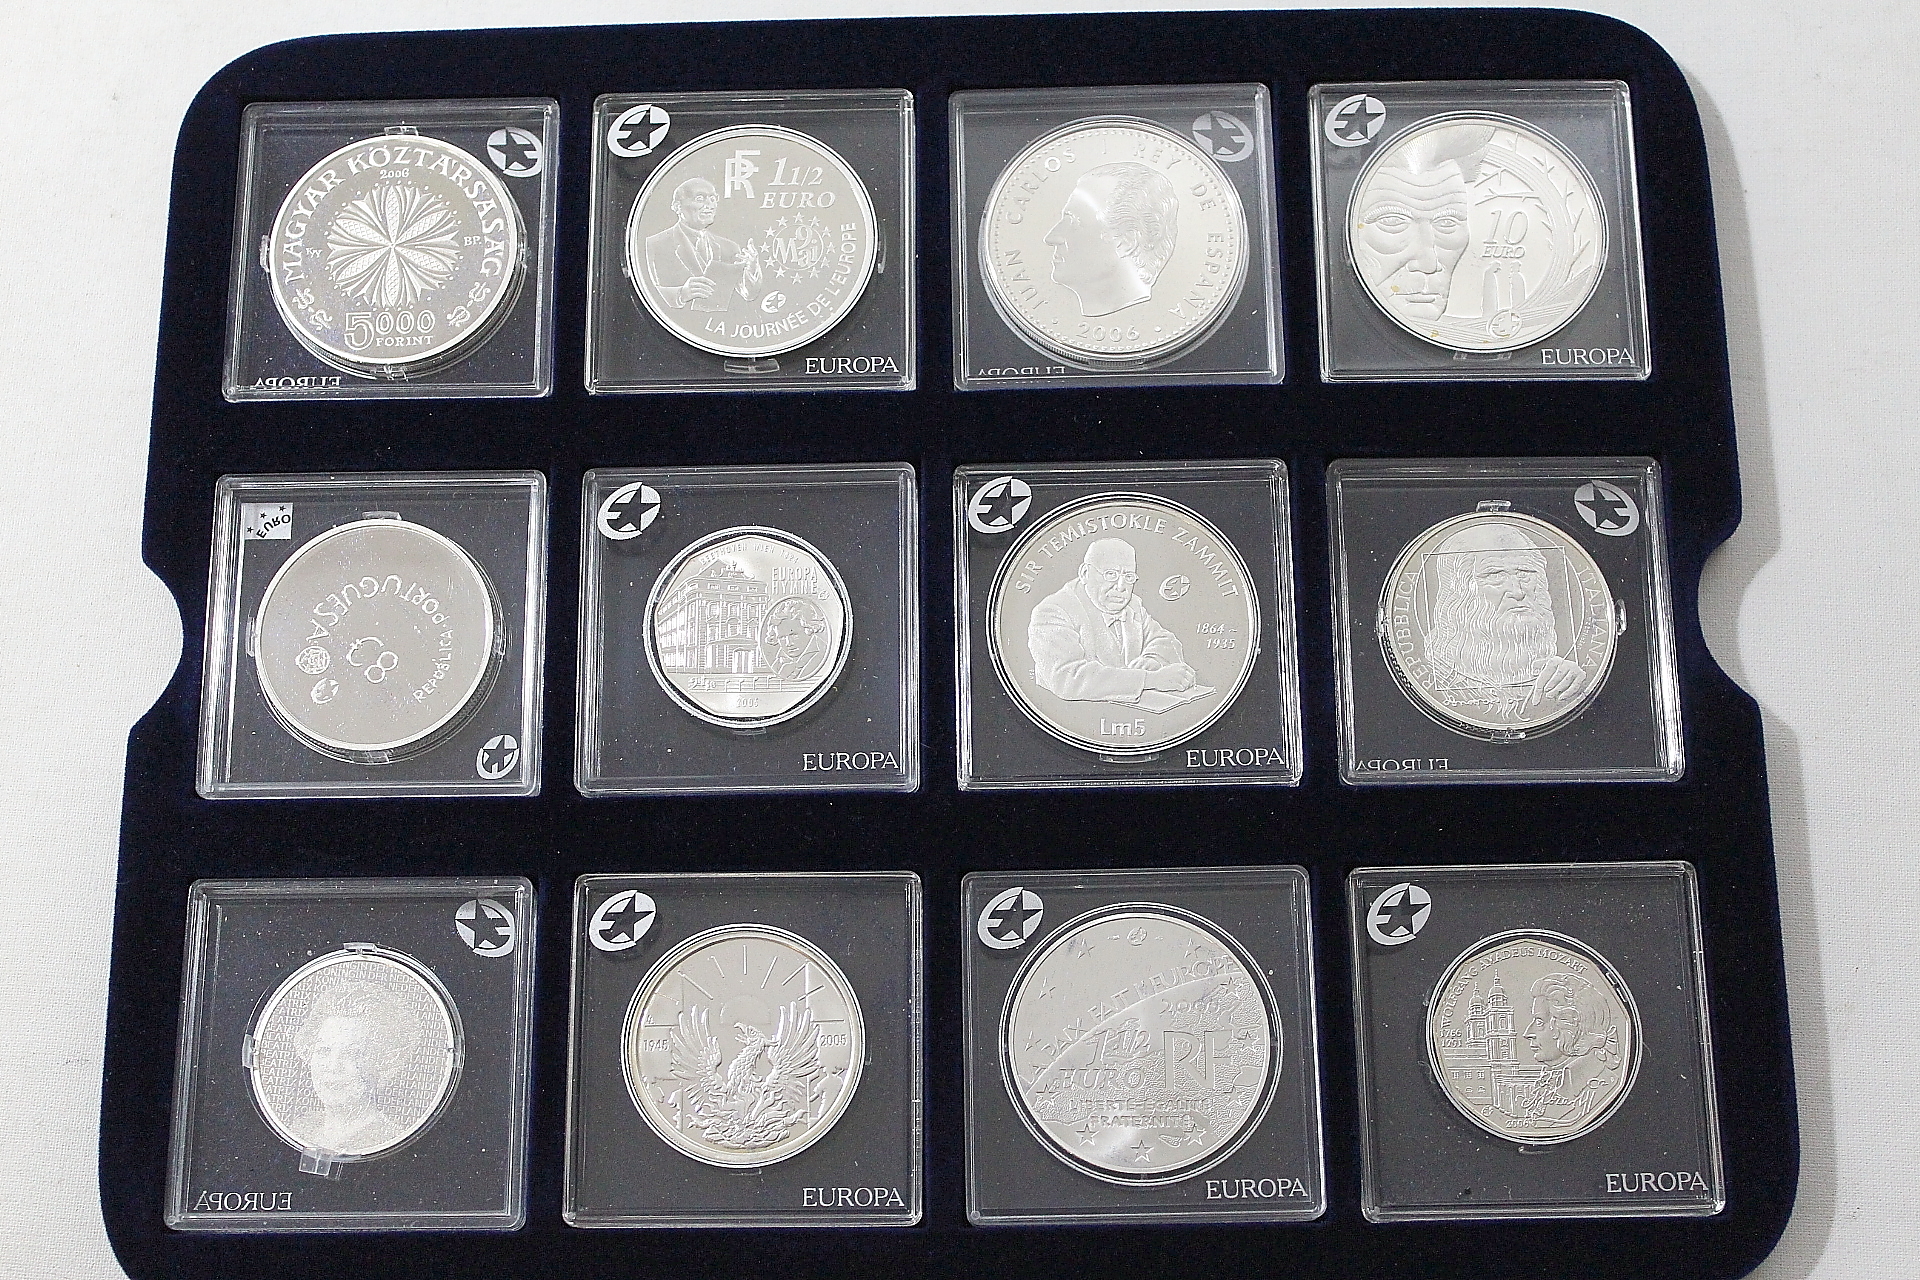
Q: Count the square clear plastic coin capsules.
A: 12